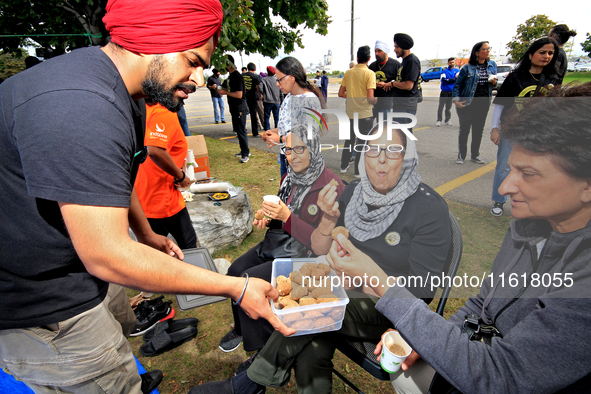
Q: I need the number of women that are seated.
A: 3